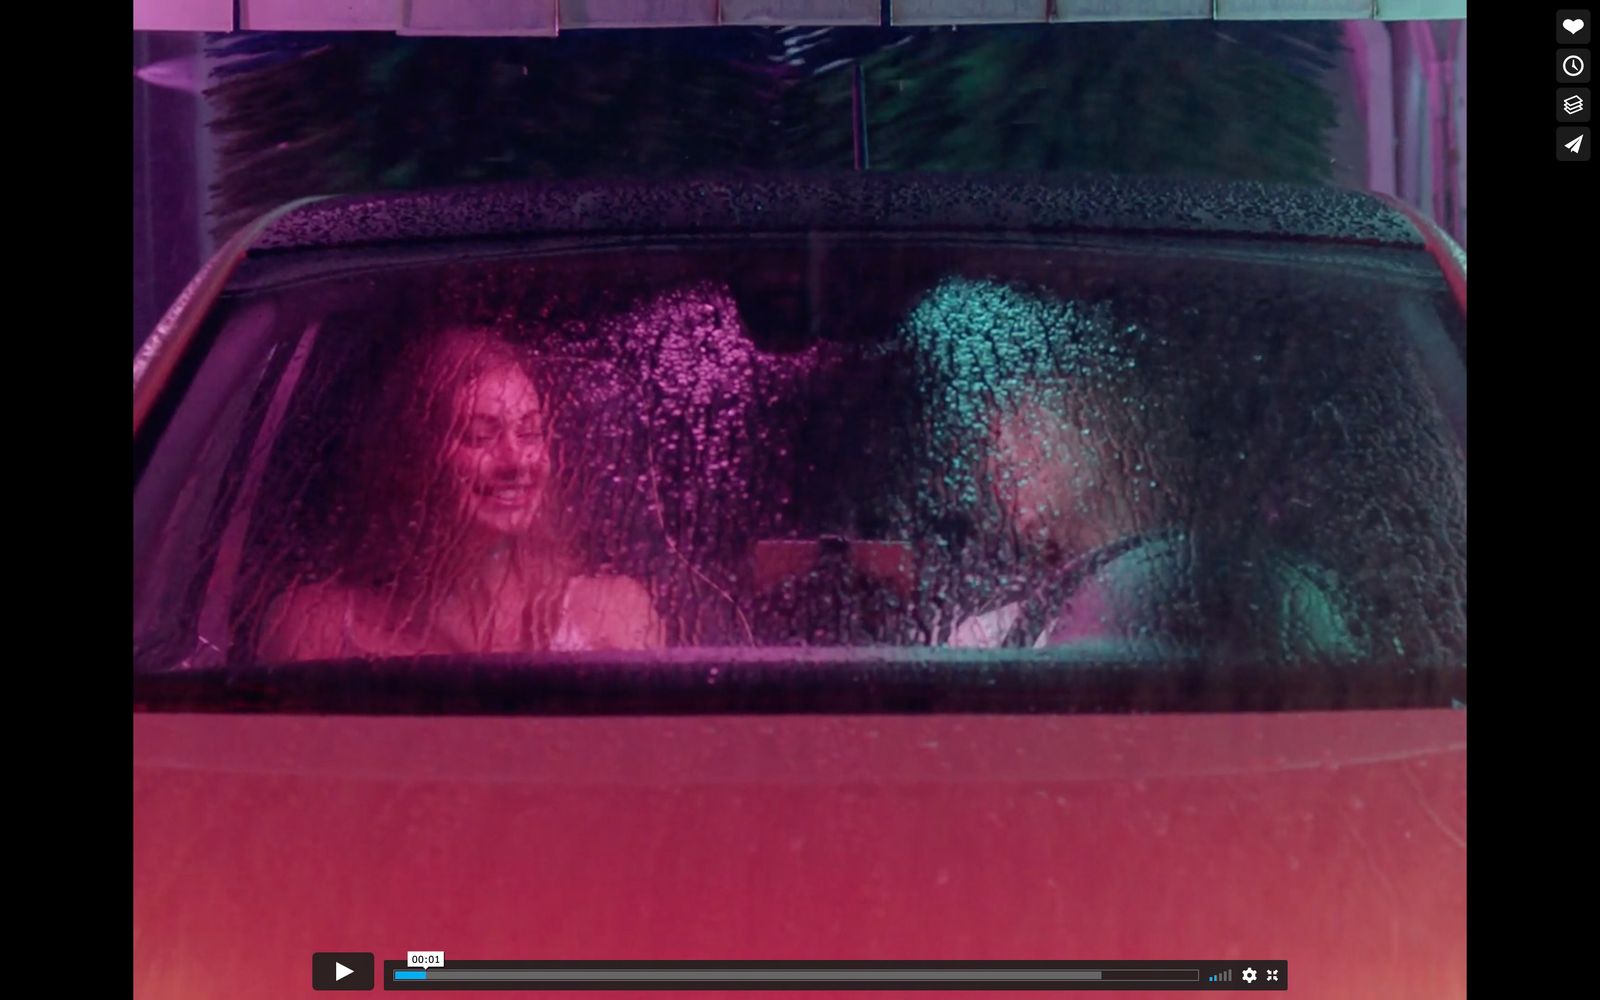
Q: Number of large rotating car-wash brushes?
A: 2